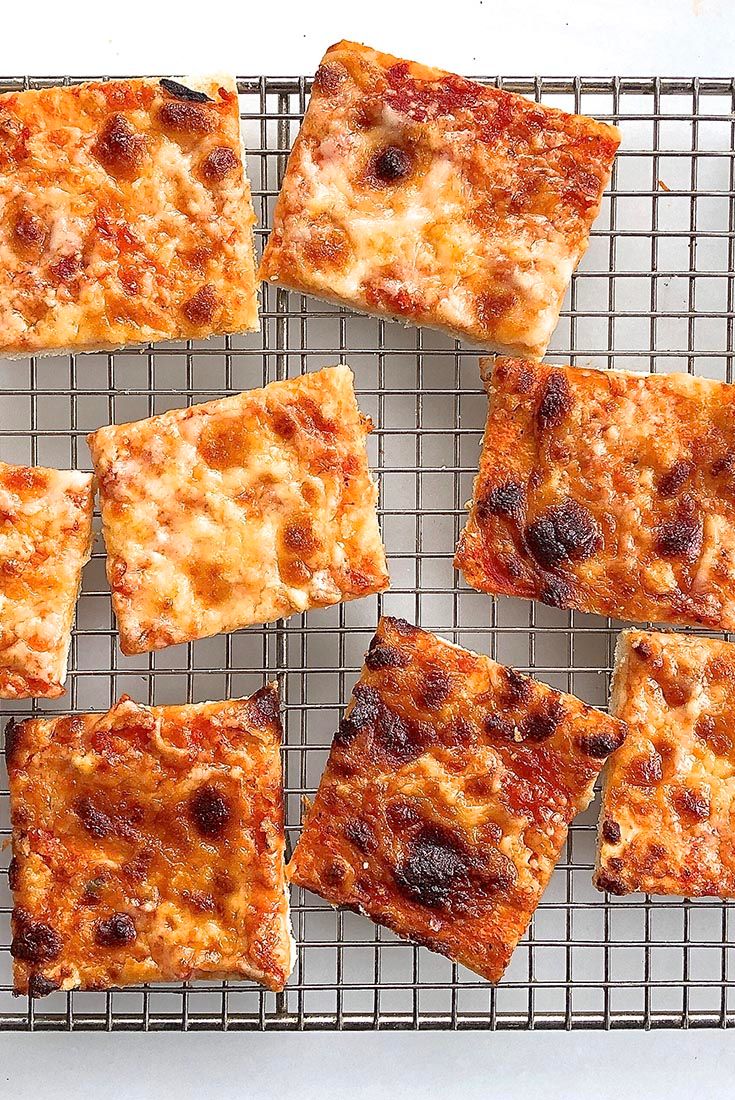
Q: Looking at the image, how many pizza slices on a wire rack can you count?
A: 8